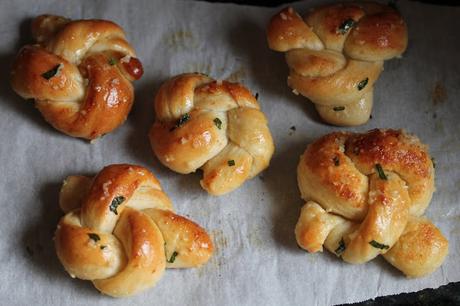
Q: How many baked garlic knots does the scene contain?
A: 5